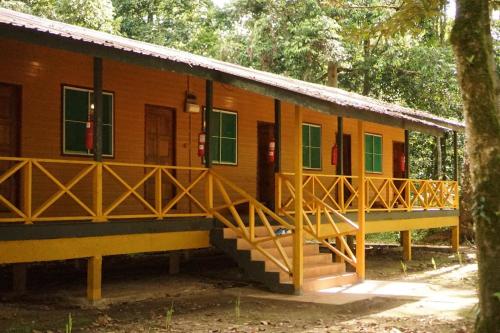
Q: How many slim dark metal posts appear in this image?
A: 6